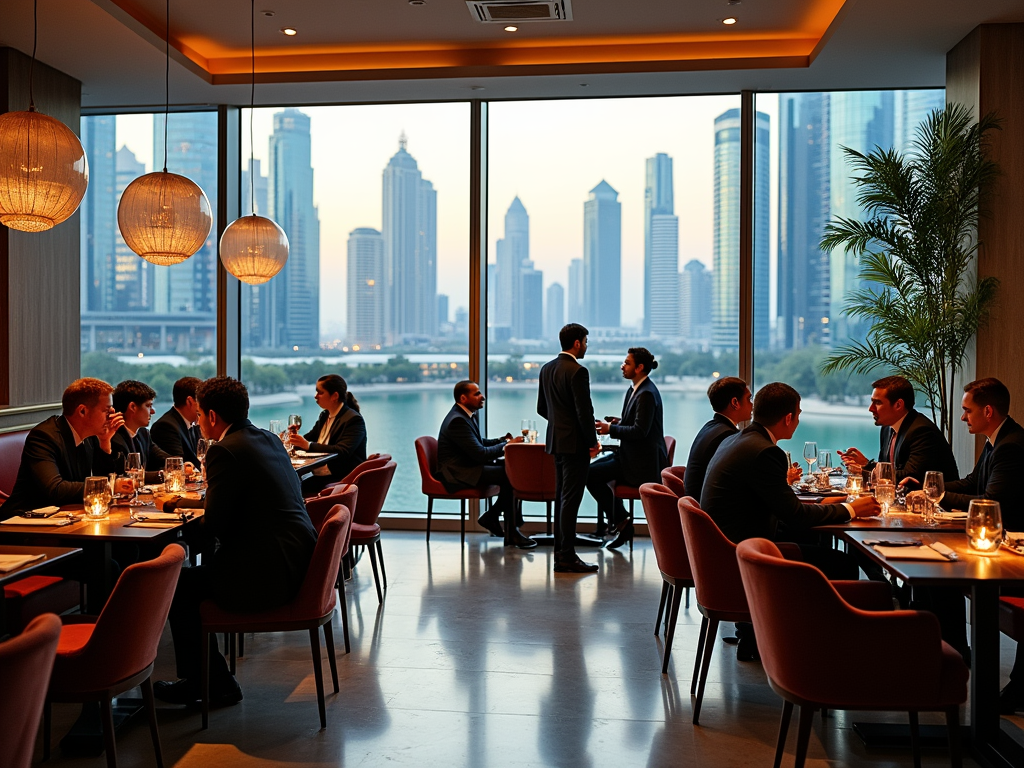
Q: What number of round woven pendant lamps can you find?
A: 3